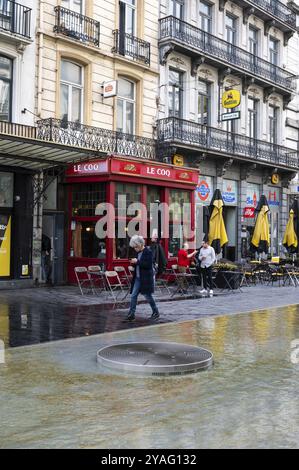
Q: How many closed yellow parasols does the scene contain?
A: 3